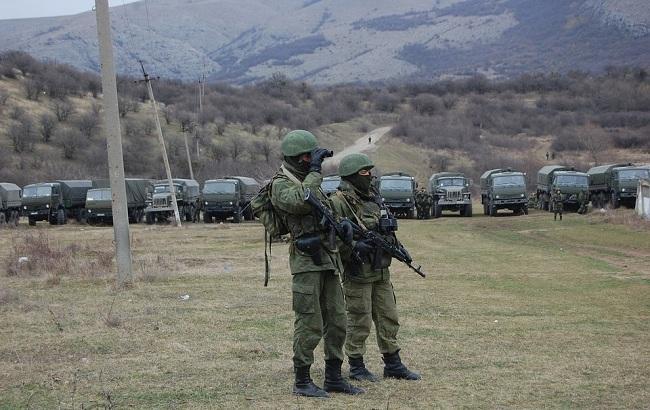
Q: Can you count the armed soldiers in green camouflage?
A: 2